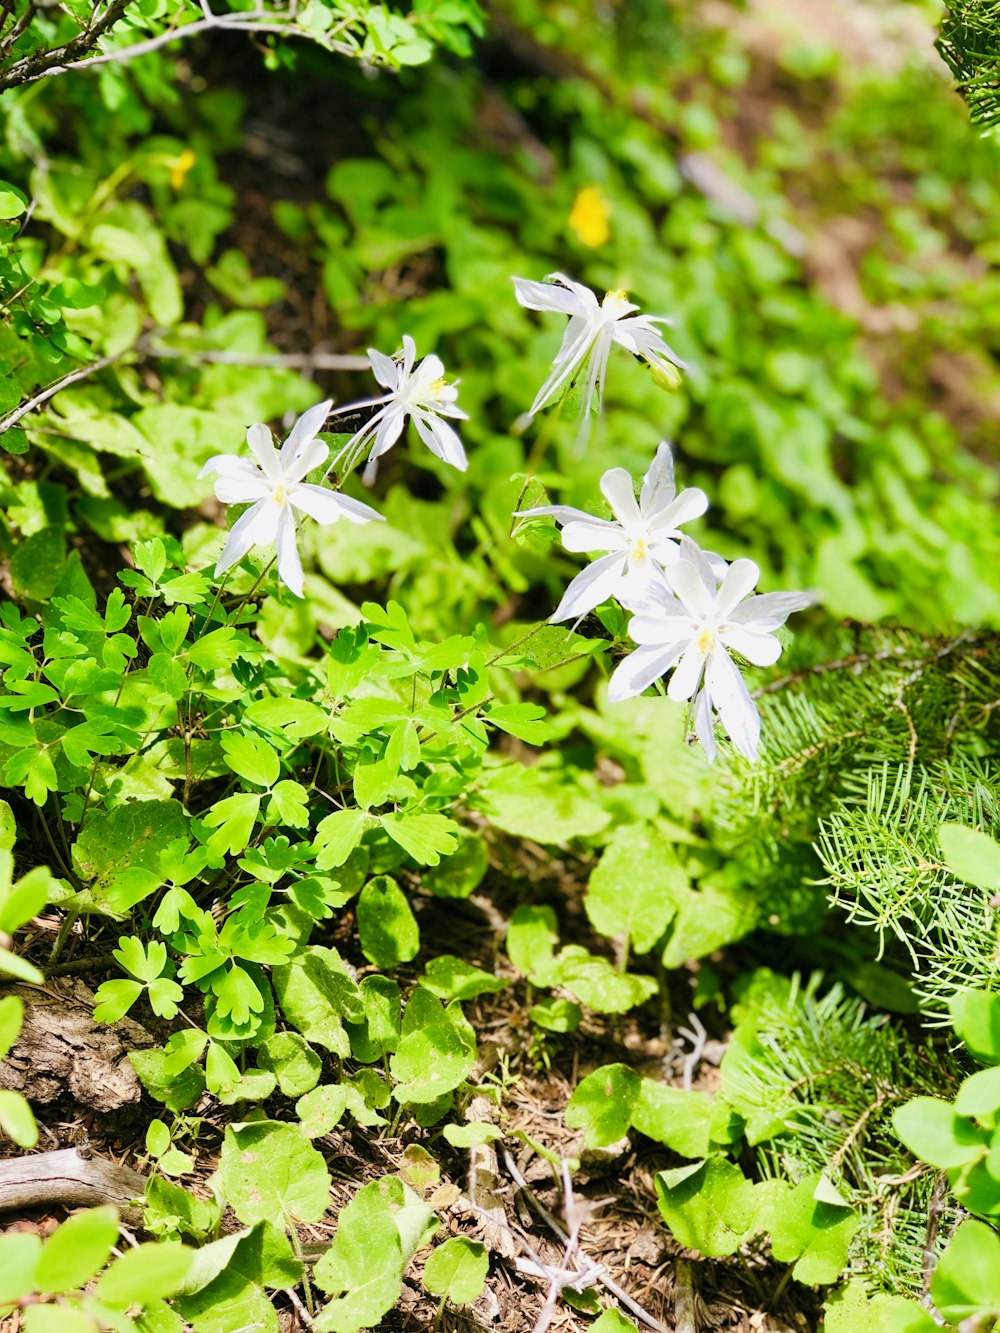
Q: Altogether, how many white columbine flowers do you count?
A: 5